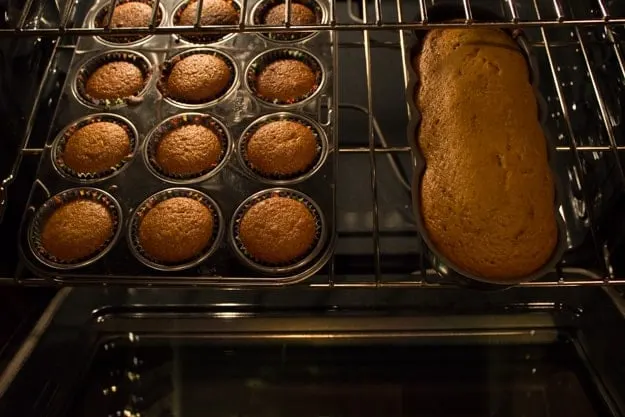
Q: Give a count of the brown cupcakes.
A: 12